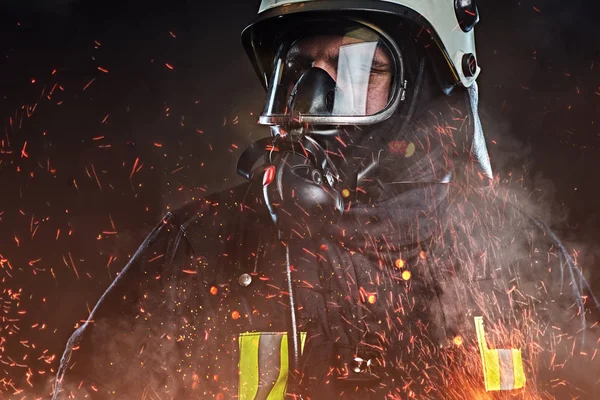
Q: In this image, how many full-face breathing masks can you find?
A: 1